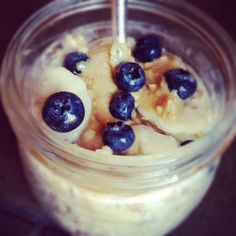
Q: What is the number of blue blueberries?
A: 7